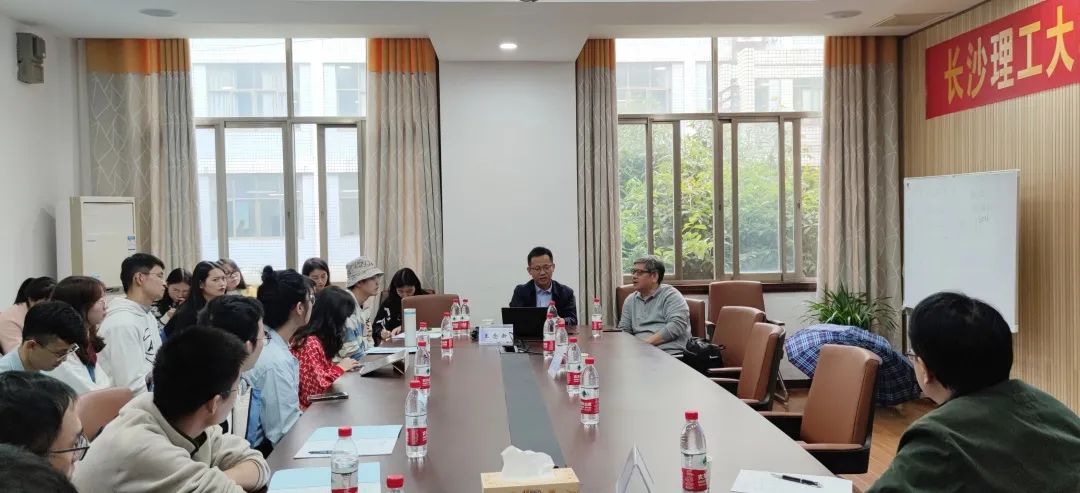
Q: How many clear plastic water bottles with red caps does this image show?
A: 15